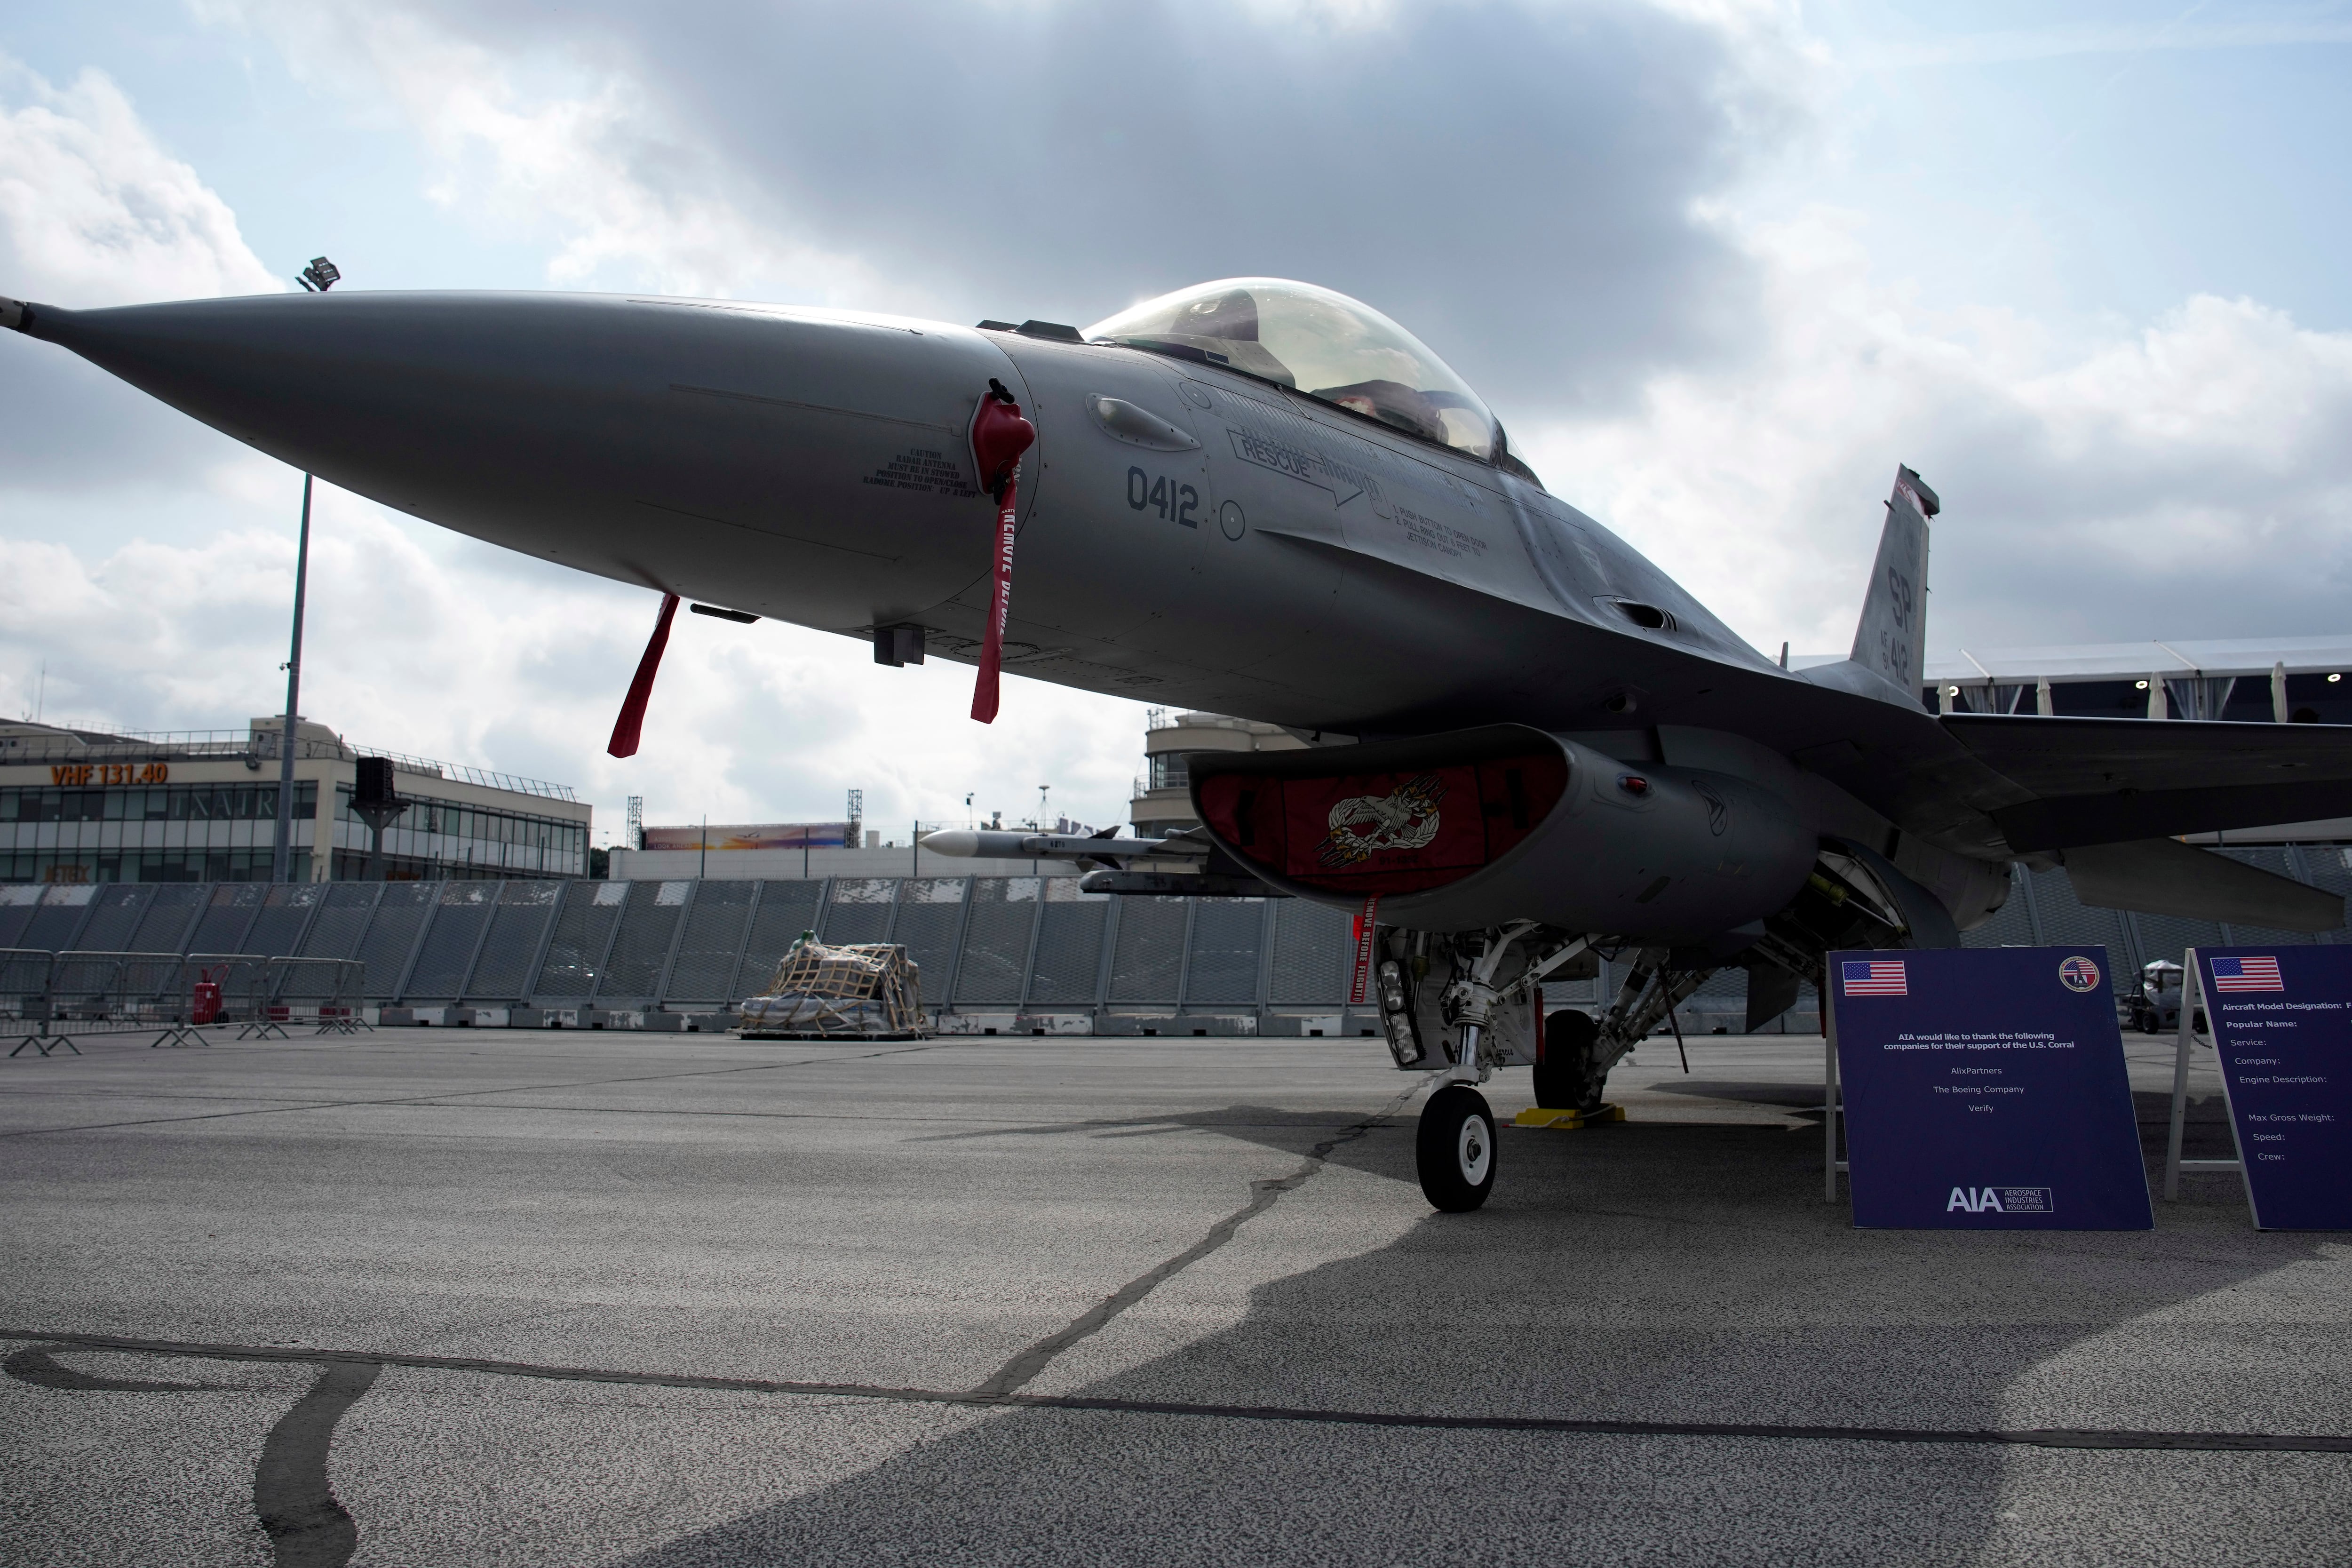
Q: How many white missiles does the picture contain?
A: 1